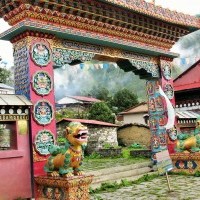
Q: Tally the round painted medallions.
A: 7